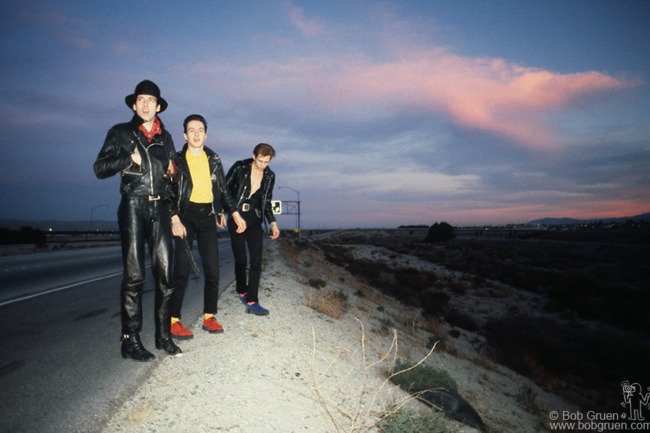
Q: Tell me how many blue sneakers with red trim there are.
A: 2